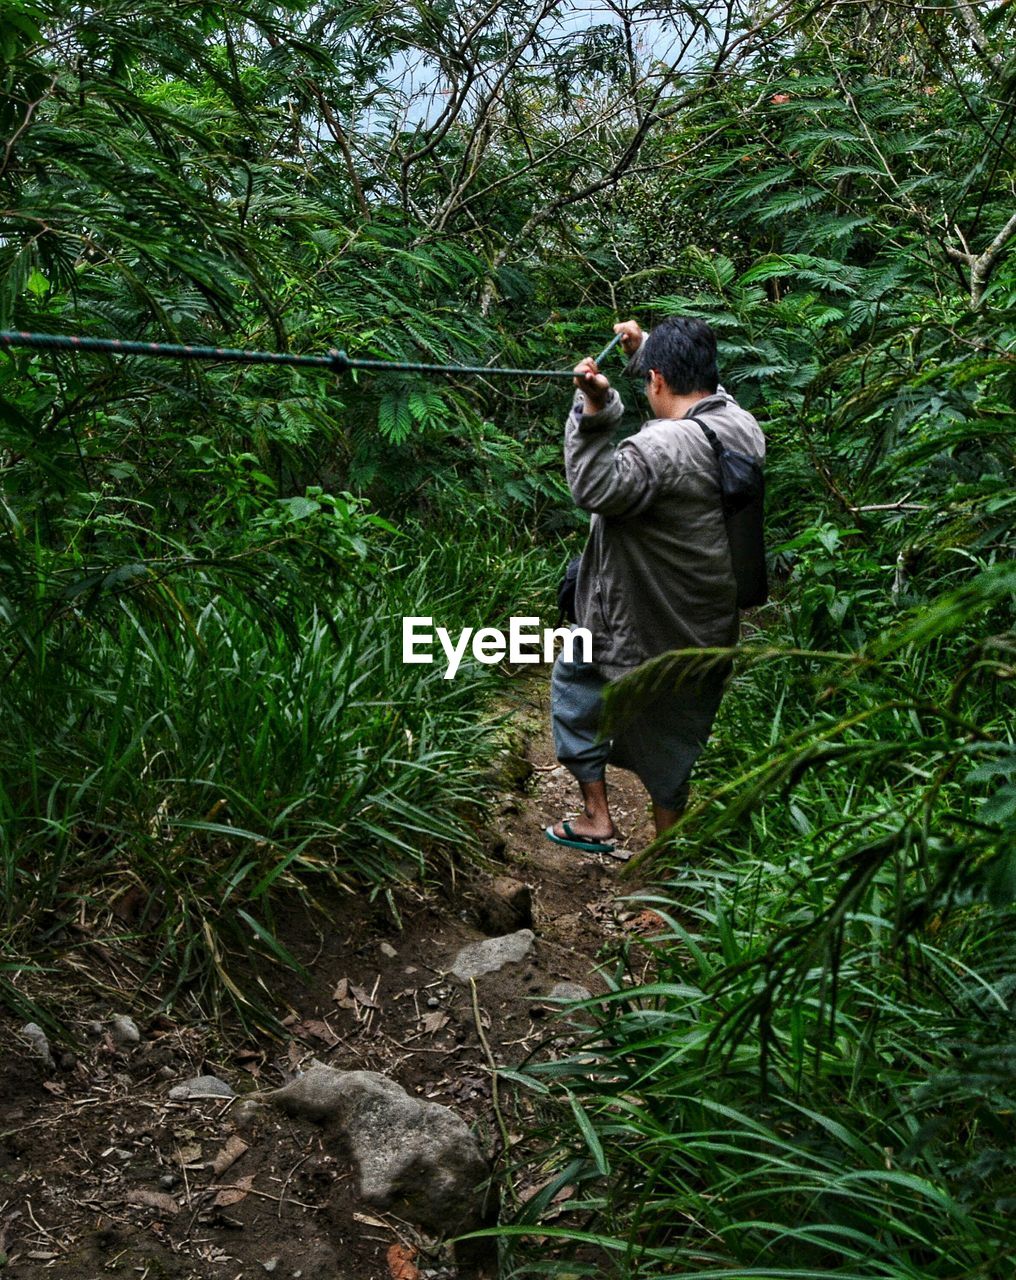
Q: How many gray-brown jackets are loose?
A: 1